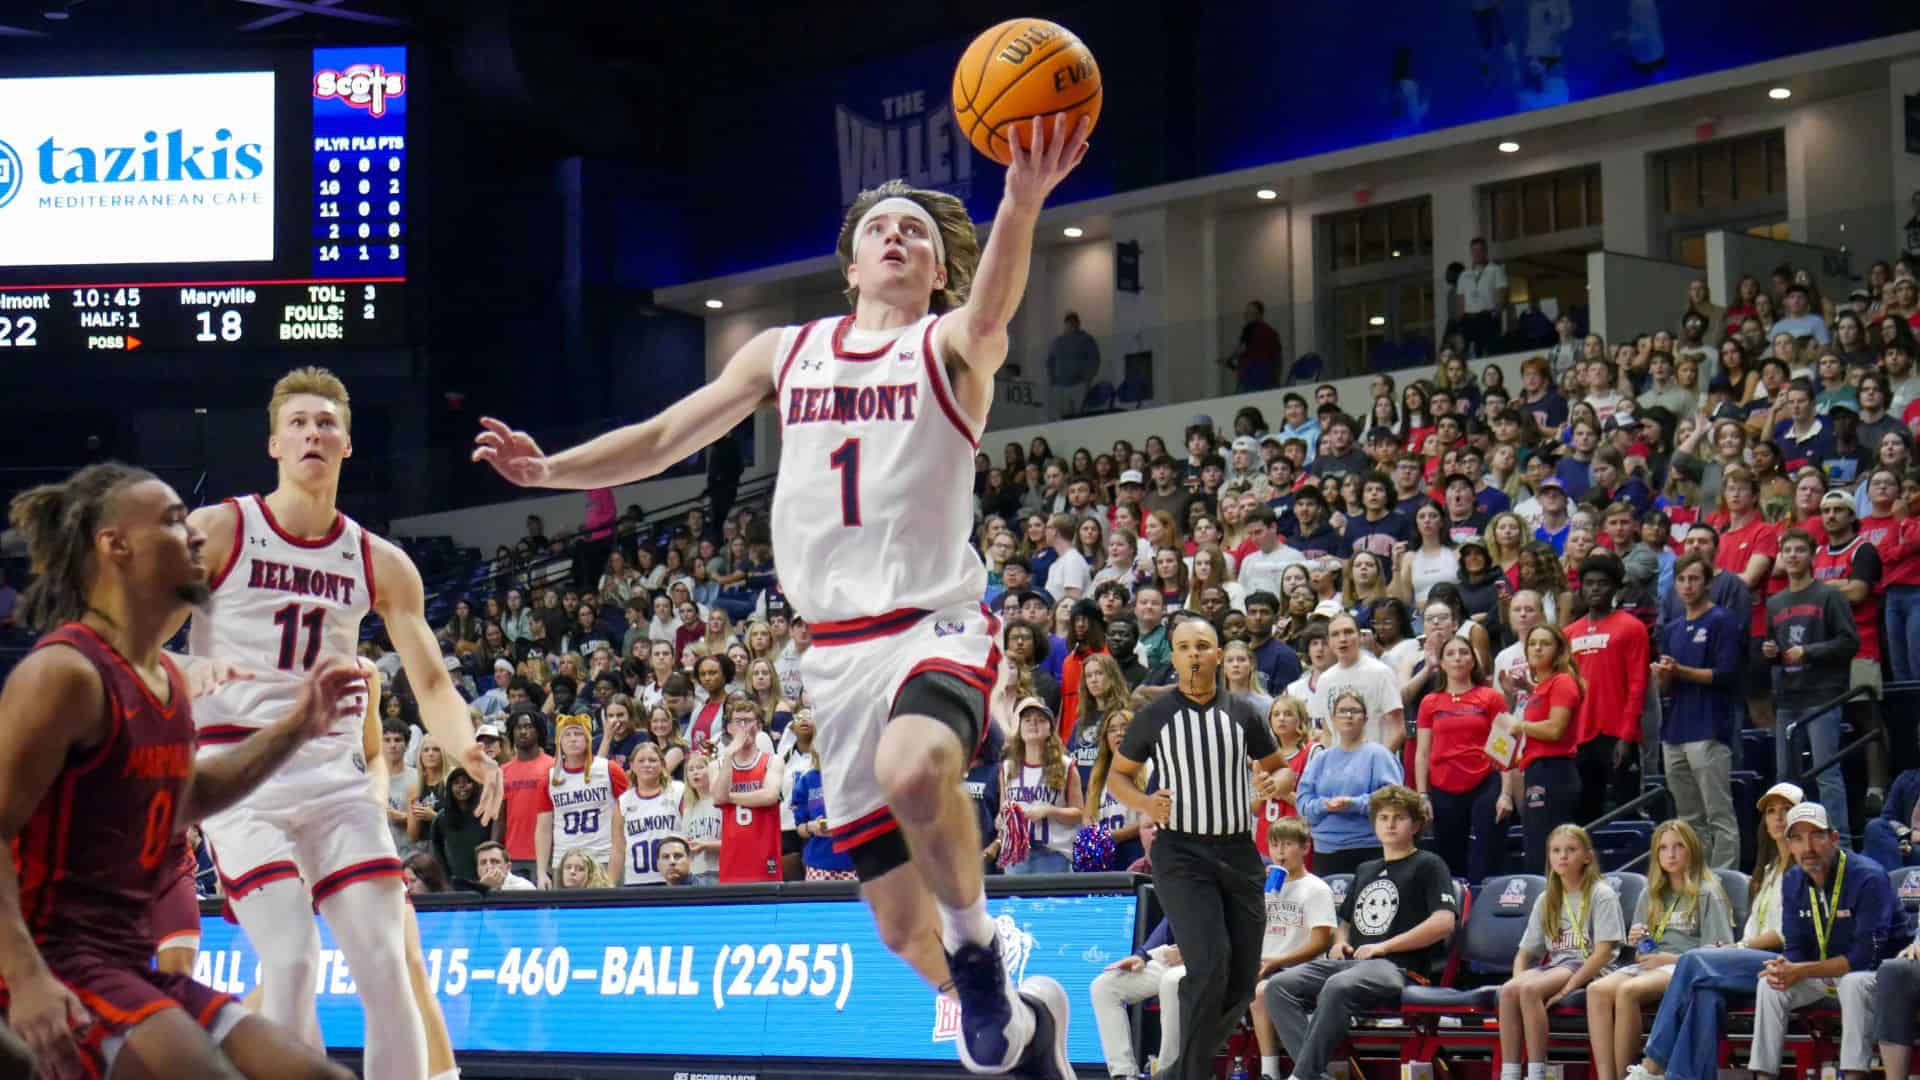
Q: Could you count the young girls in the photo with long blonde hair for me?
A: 2